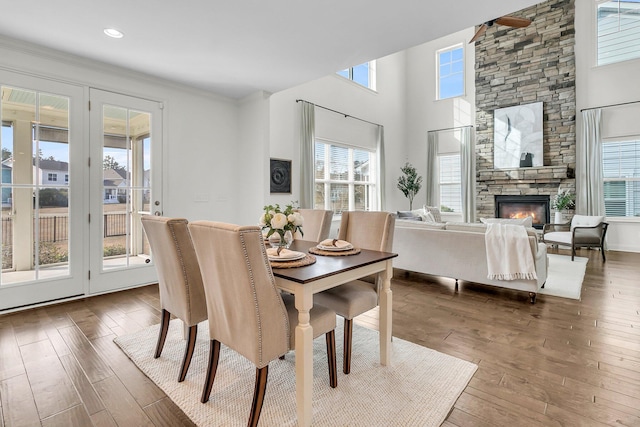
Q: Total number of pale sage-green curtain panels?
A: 5